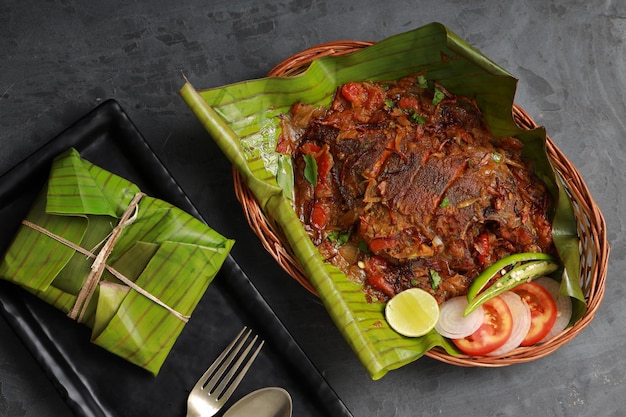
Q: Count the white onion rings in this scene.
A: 3